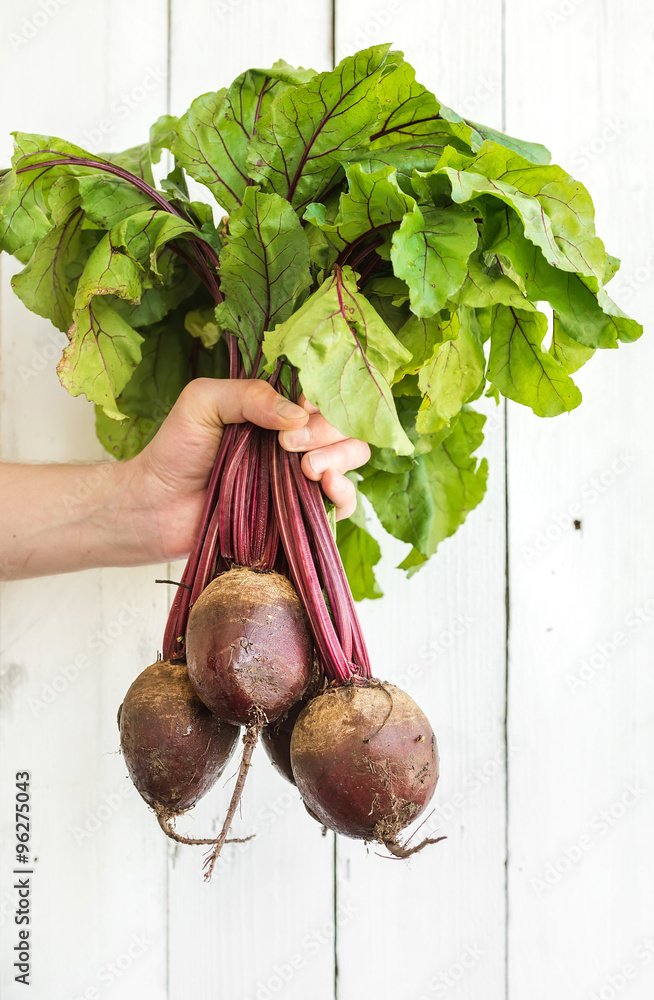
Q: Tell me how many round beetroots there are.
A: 4